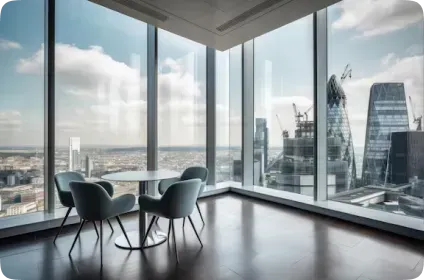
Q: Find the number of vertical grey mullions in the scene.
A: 5